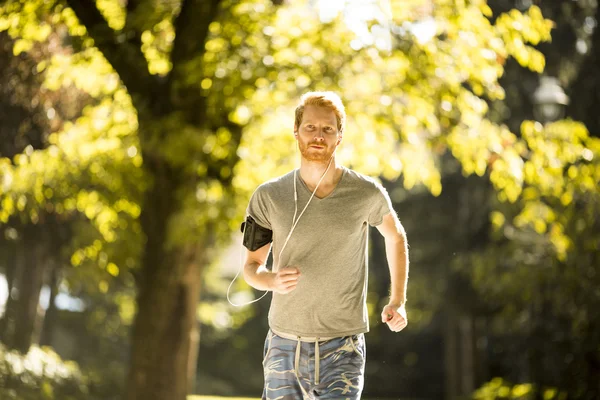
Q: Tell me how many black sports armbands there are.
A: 1